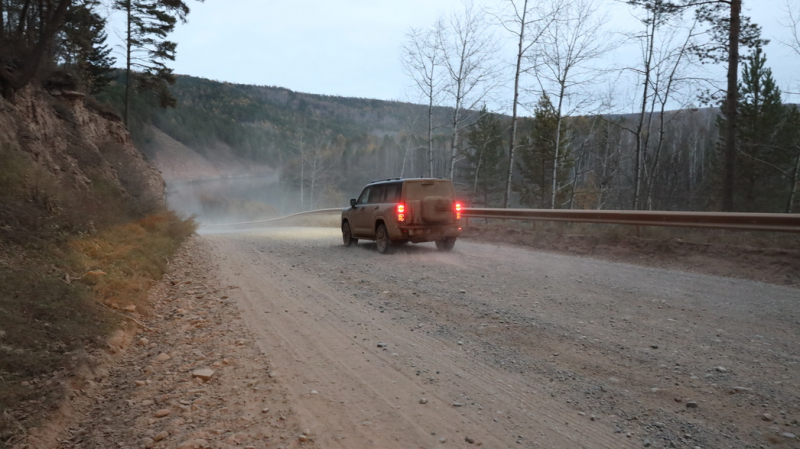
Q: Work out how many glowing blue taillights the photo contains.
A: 0